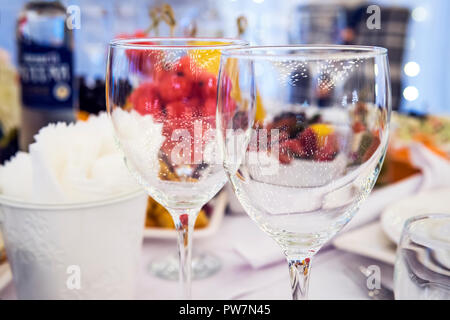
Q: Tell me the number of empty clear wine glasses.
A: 2